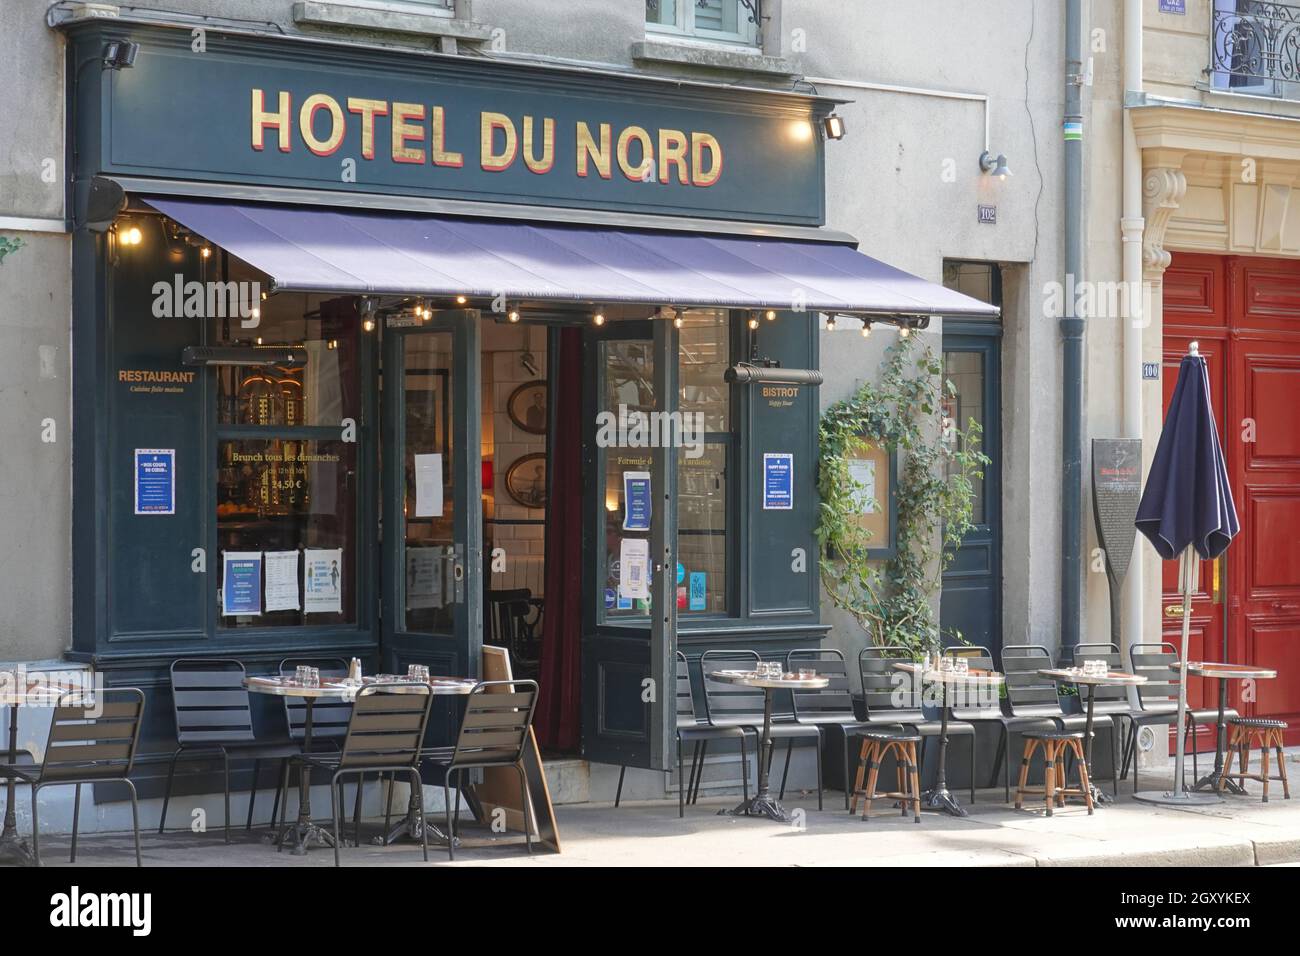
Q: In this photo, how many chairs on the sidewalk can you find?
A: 13